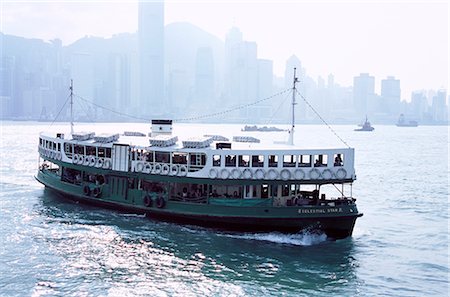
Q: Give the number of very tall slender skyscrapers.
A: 1